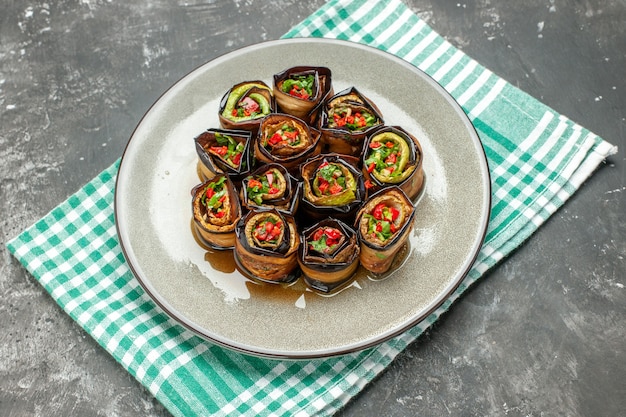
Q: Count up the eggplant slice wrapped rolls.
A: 12